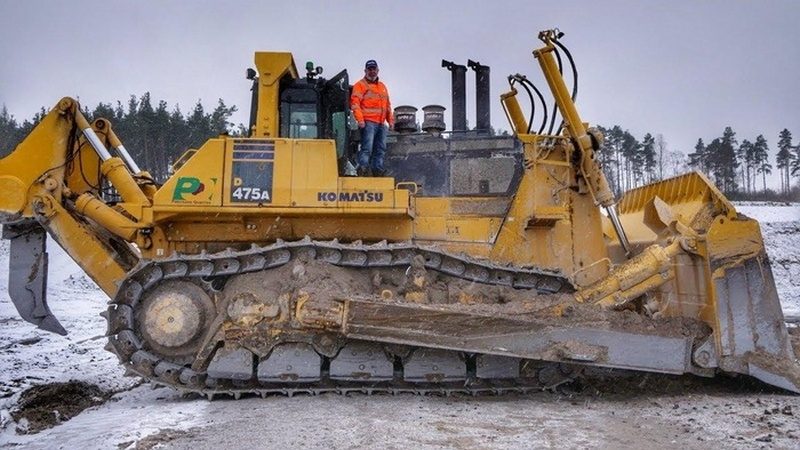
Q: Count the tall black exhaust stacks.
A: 2